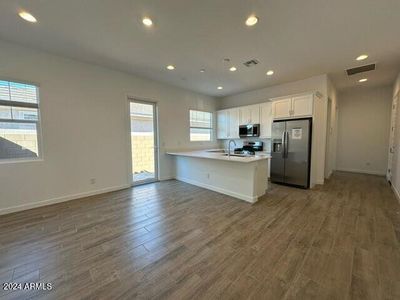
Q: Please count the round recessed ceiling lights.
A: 9